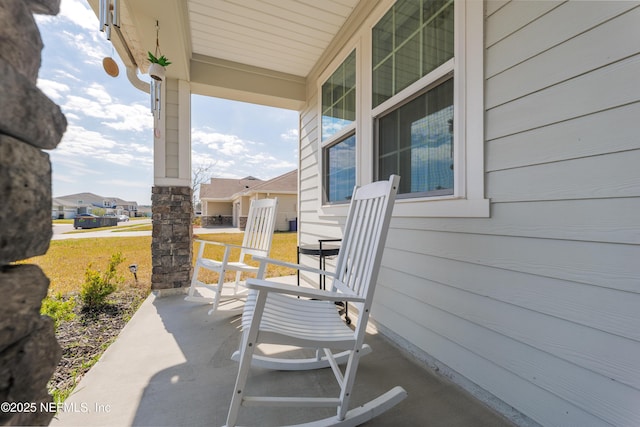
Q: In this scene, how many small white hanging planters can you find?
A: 1